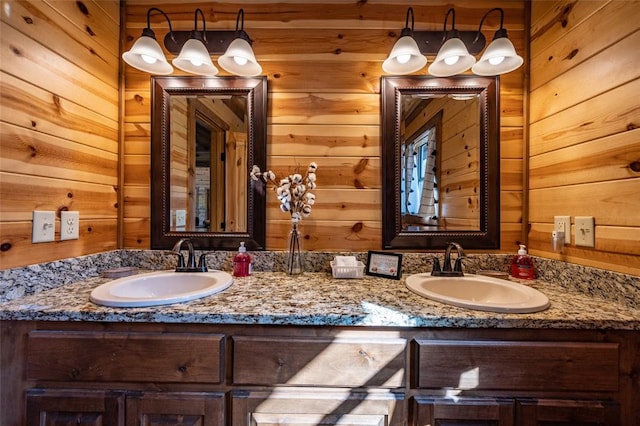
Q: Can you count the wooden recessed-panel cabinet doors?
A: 5